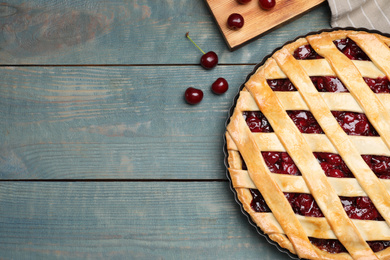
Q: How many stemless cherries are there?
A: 5